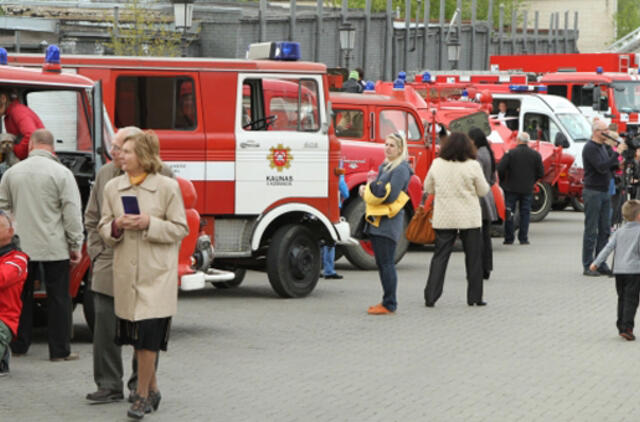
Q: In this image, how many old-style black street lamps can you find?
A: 3